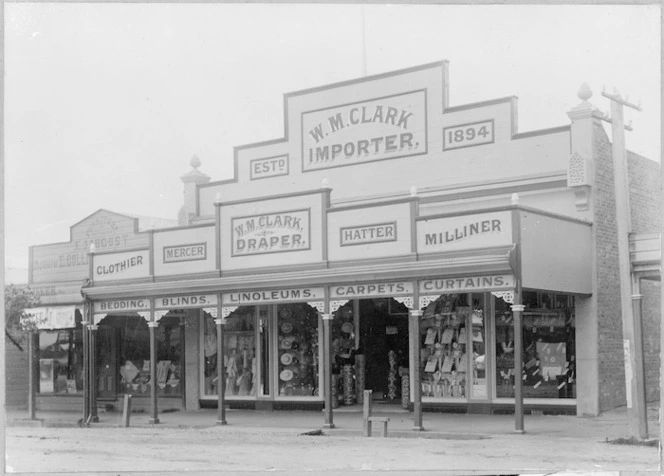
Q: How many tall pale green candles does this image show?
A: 0